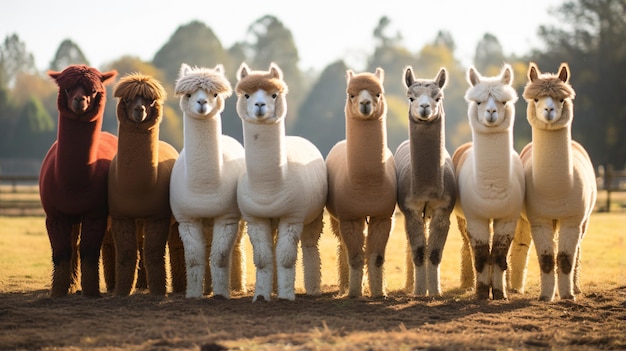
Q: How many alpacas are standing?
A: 8